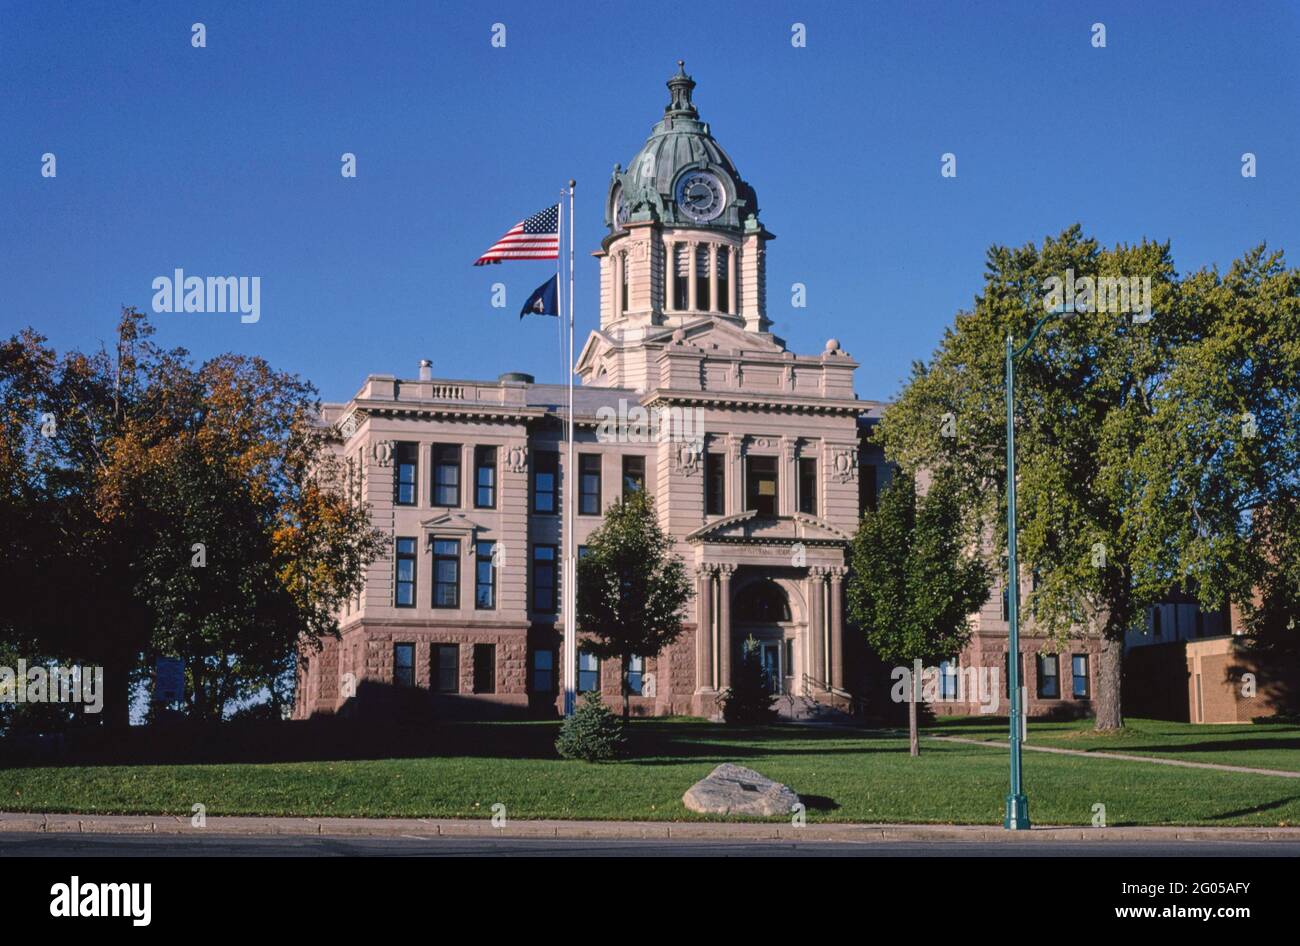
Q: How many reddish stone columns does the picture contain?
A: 4